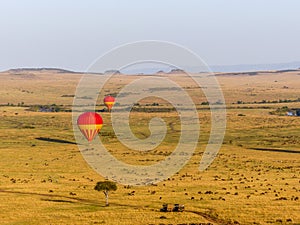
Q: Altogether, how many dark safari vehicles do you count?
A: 2